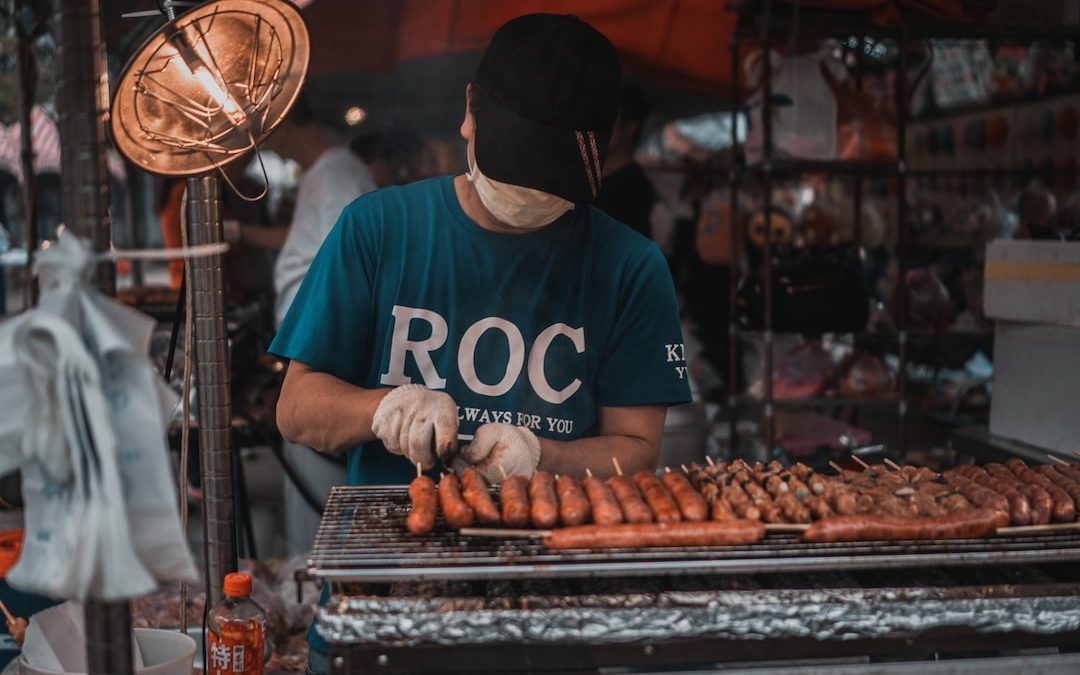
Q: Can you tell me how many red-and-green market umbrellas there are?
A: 0